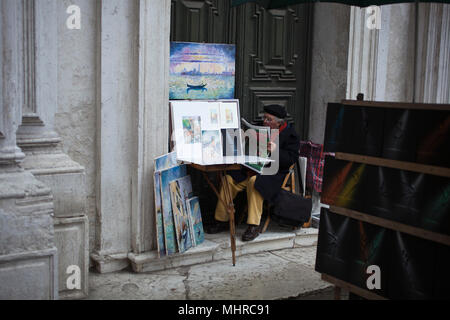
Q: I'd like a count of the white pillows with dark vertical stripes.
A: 0